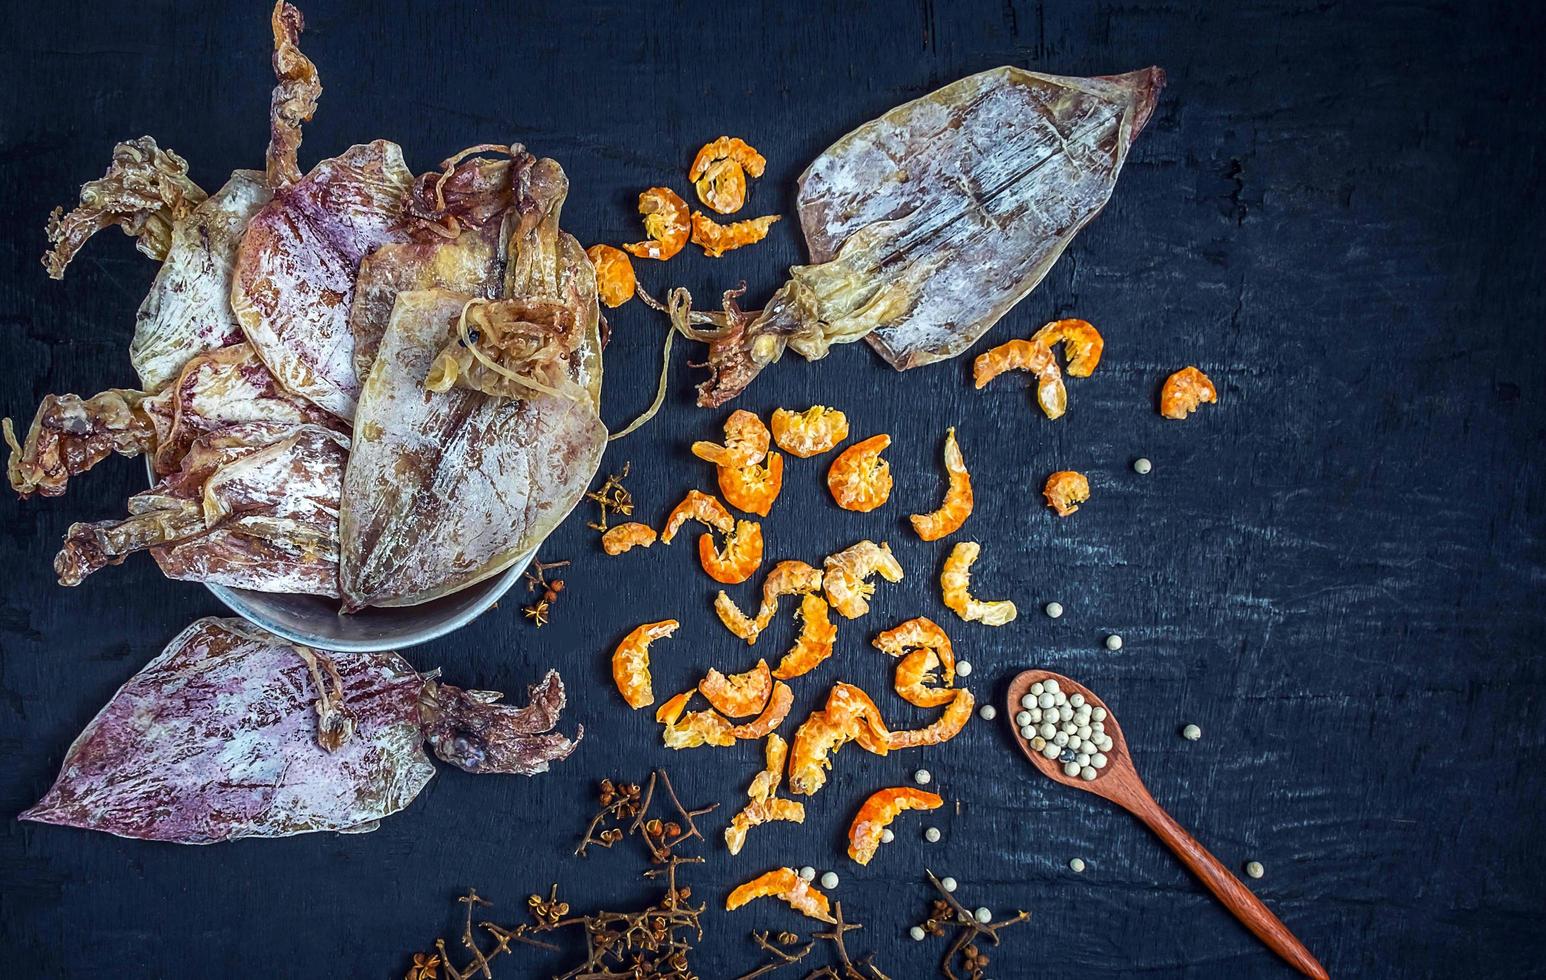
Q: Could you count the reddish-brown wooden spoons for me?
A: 1